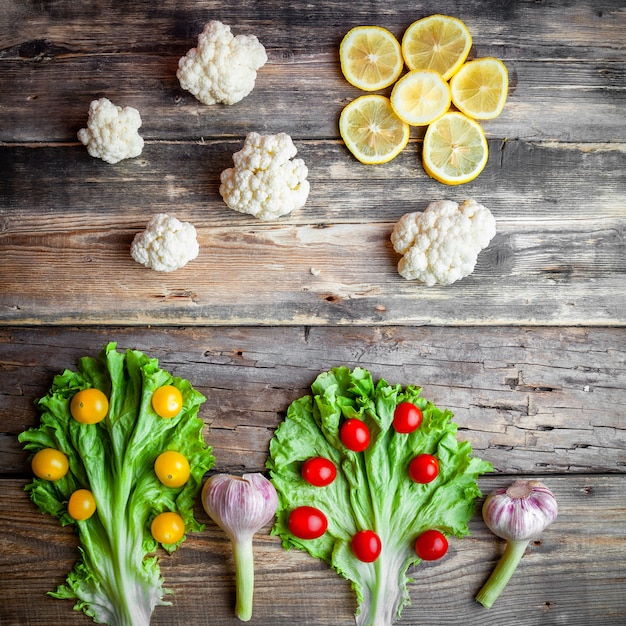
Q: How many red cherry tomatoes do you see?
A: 7